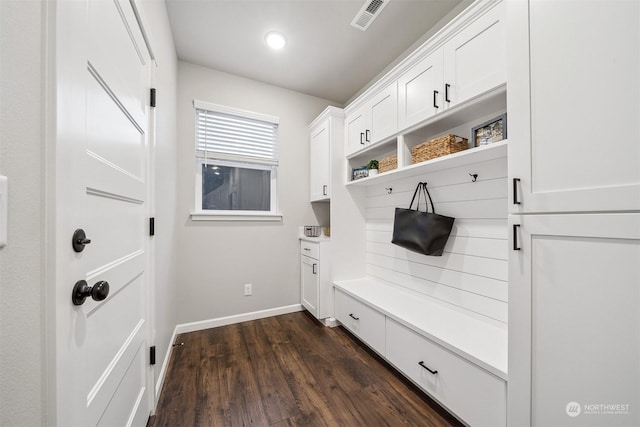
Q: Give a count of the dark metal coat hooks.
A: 3